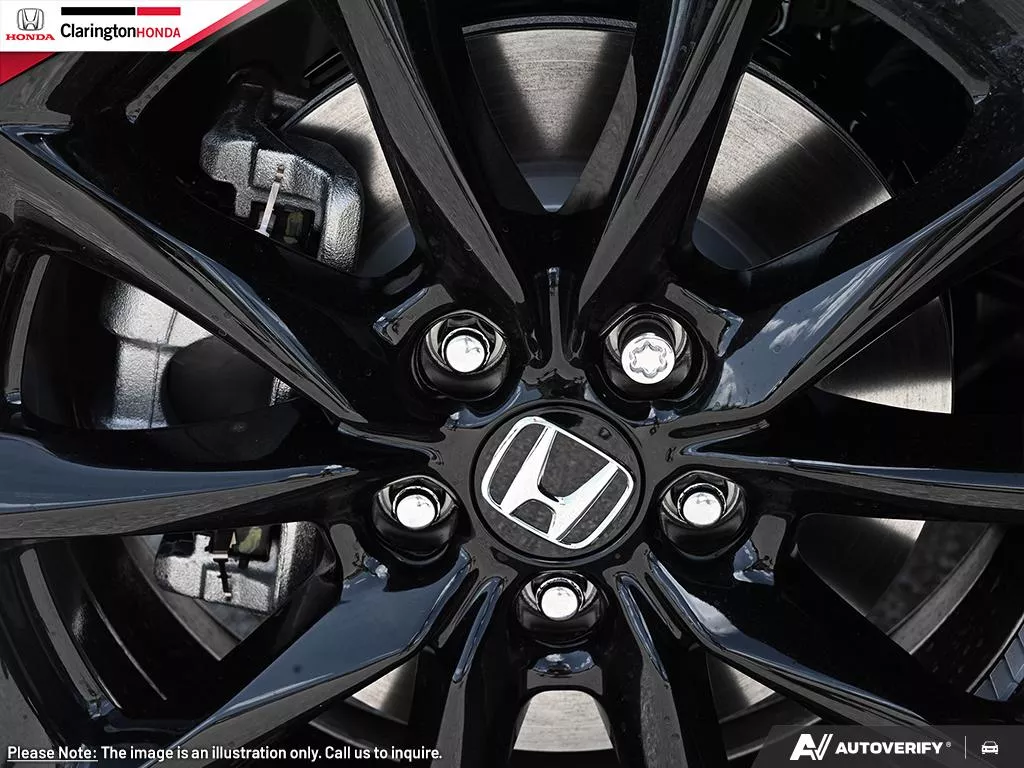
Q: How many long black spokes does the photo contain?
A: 10